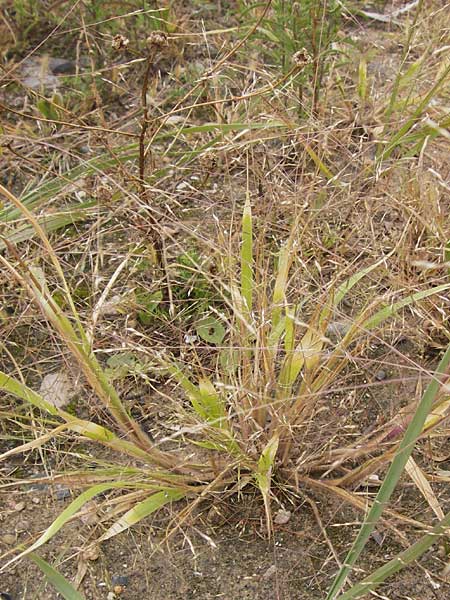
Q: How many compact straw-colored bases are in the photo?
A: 1